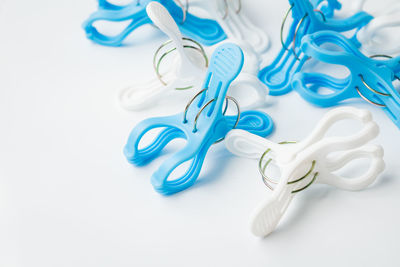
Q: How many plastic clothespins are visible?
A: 8